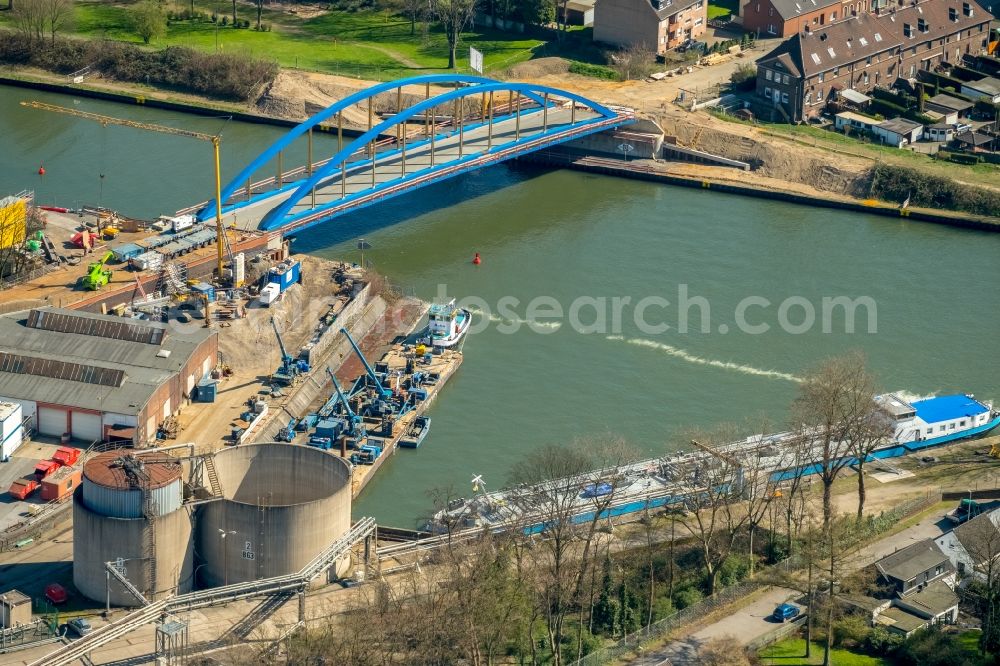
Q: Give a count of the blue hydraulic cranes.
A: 3